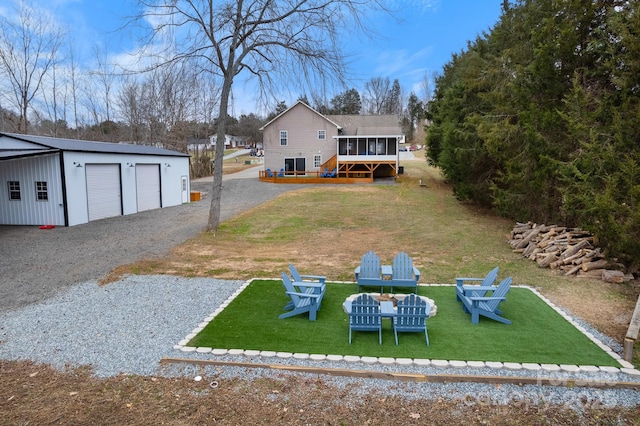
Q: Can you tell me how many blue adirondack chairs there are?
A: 12